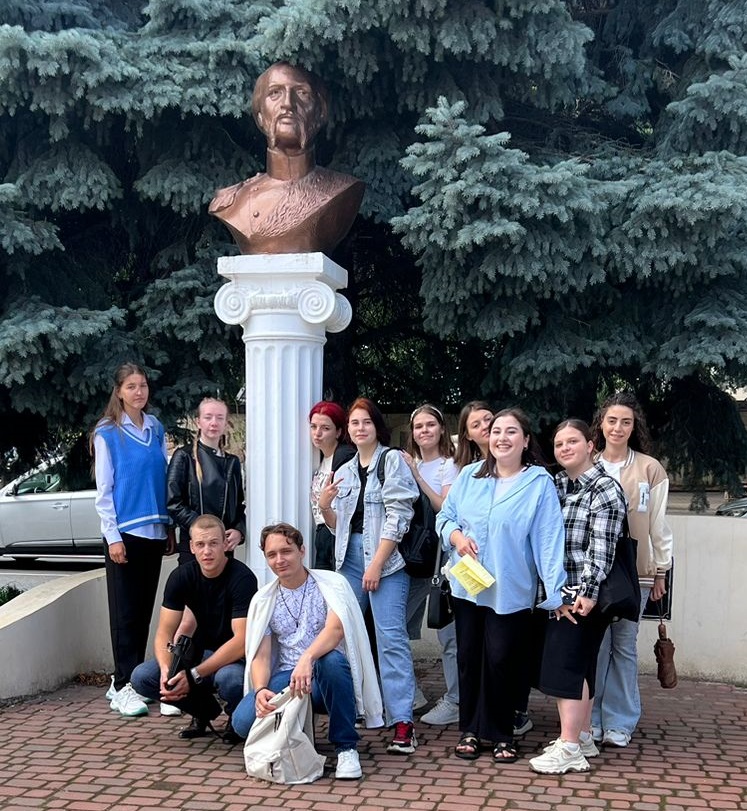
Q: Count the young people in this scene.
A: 11